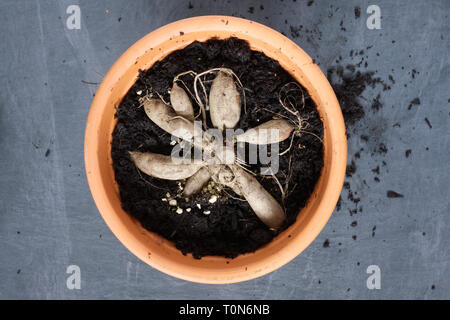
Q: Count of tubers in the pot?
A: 7